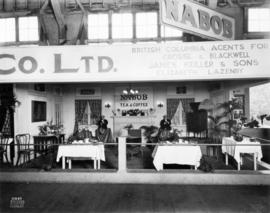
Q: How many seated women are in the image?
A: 2